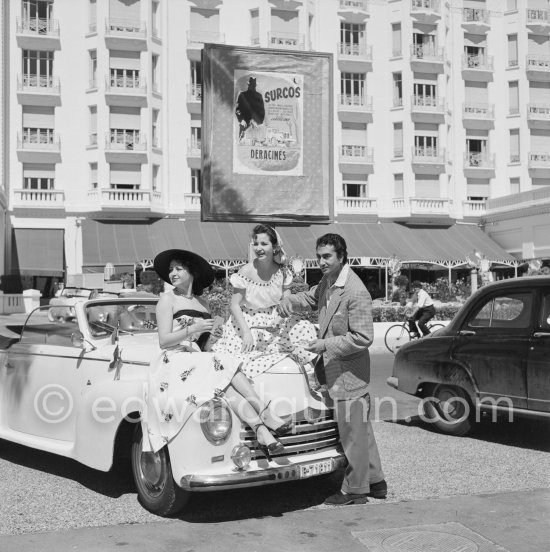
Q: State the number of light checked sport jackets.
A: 1